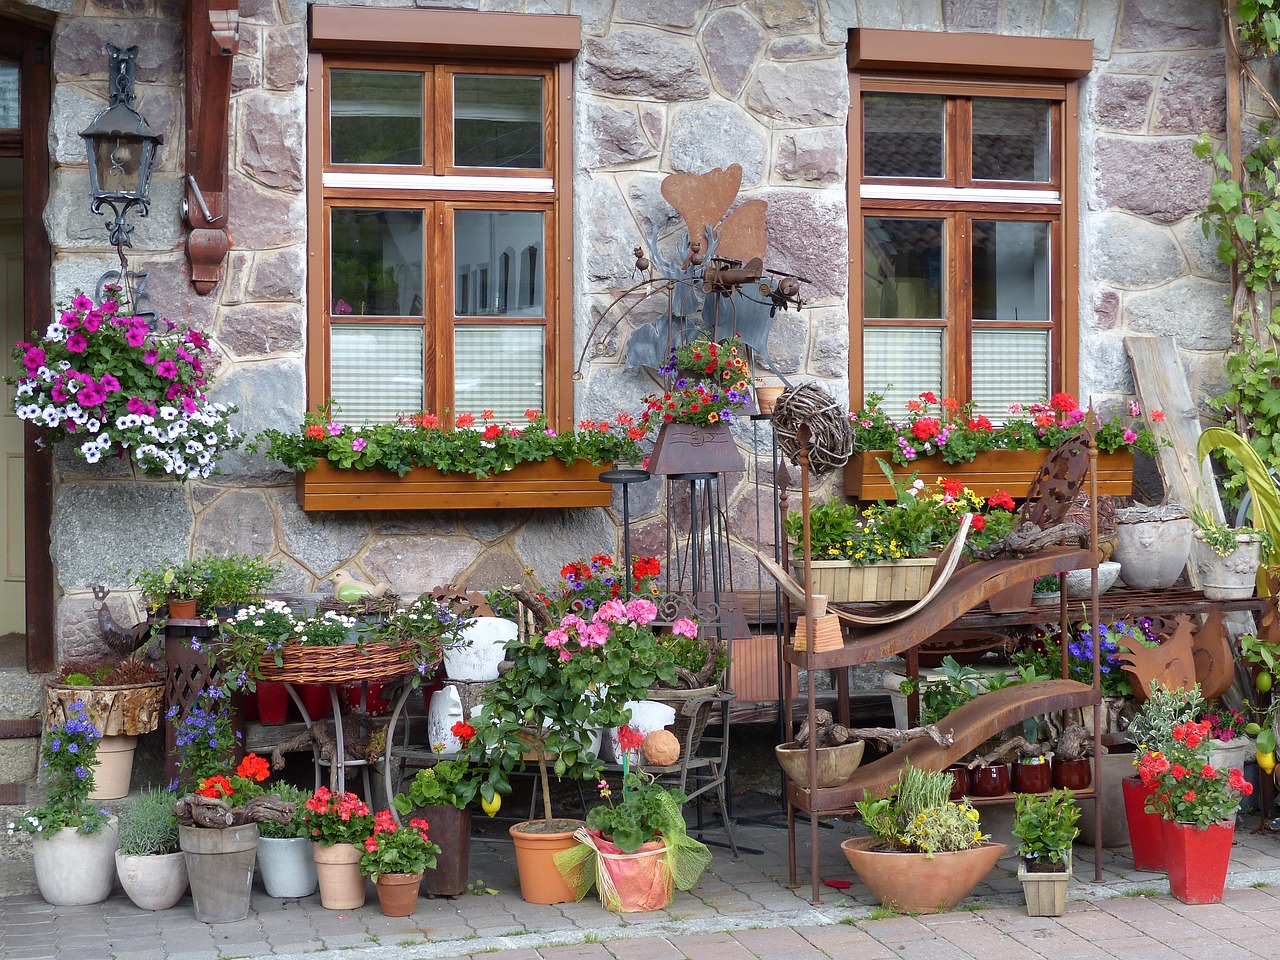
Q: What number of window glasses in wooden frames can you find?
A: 12